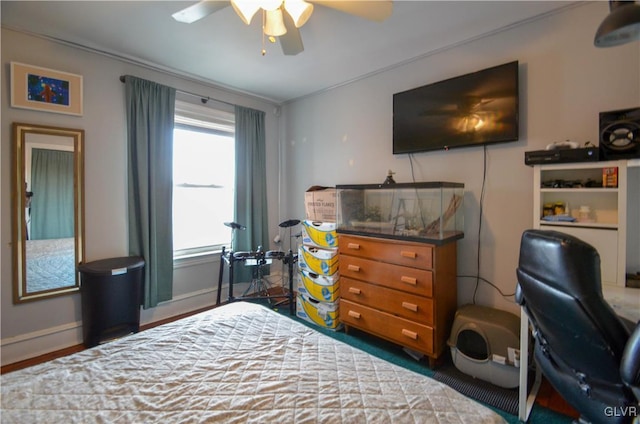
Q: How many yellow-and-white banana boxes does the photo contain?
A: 4